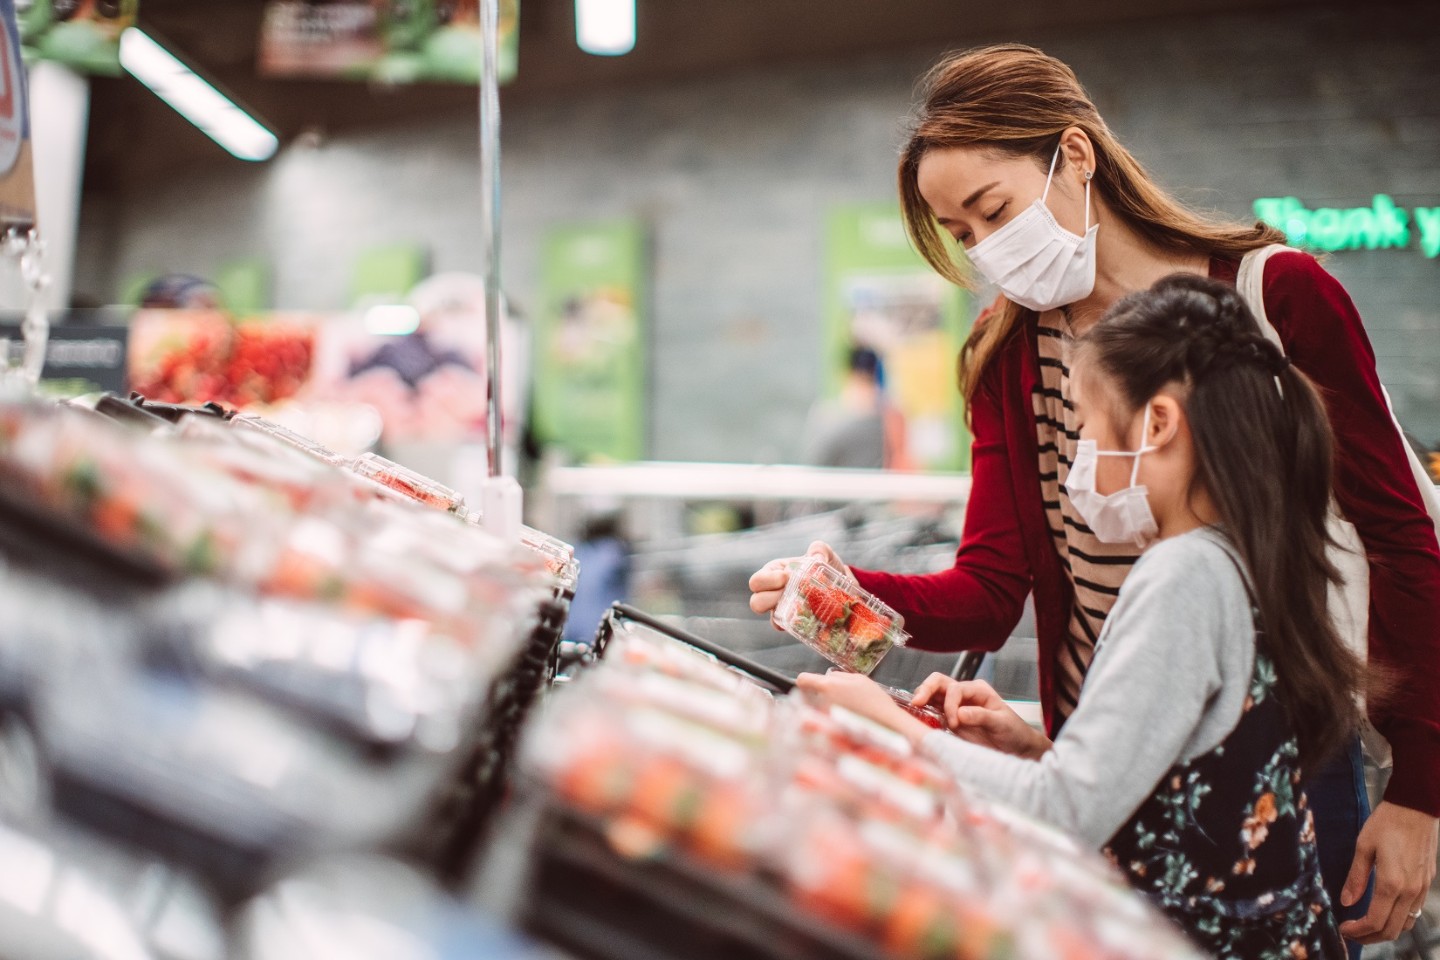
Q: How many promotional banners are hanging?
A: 2